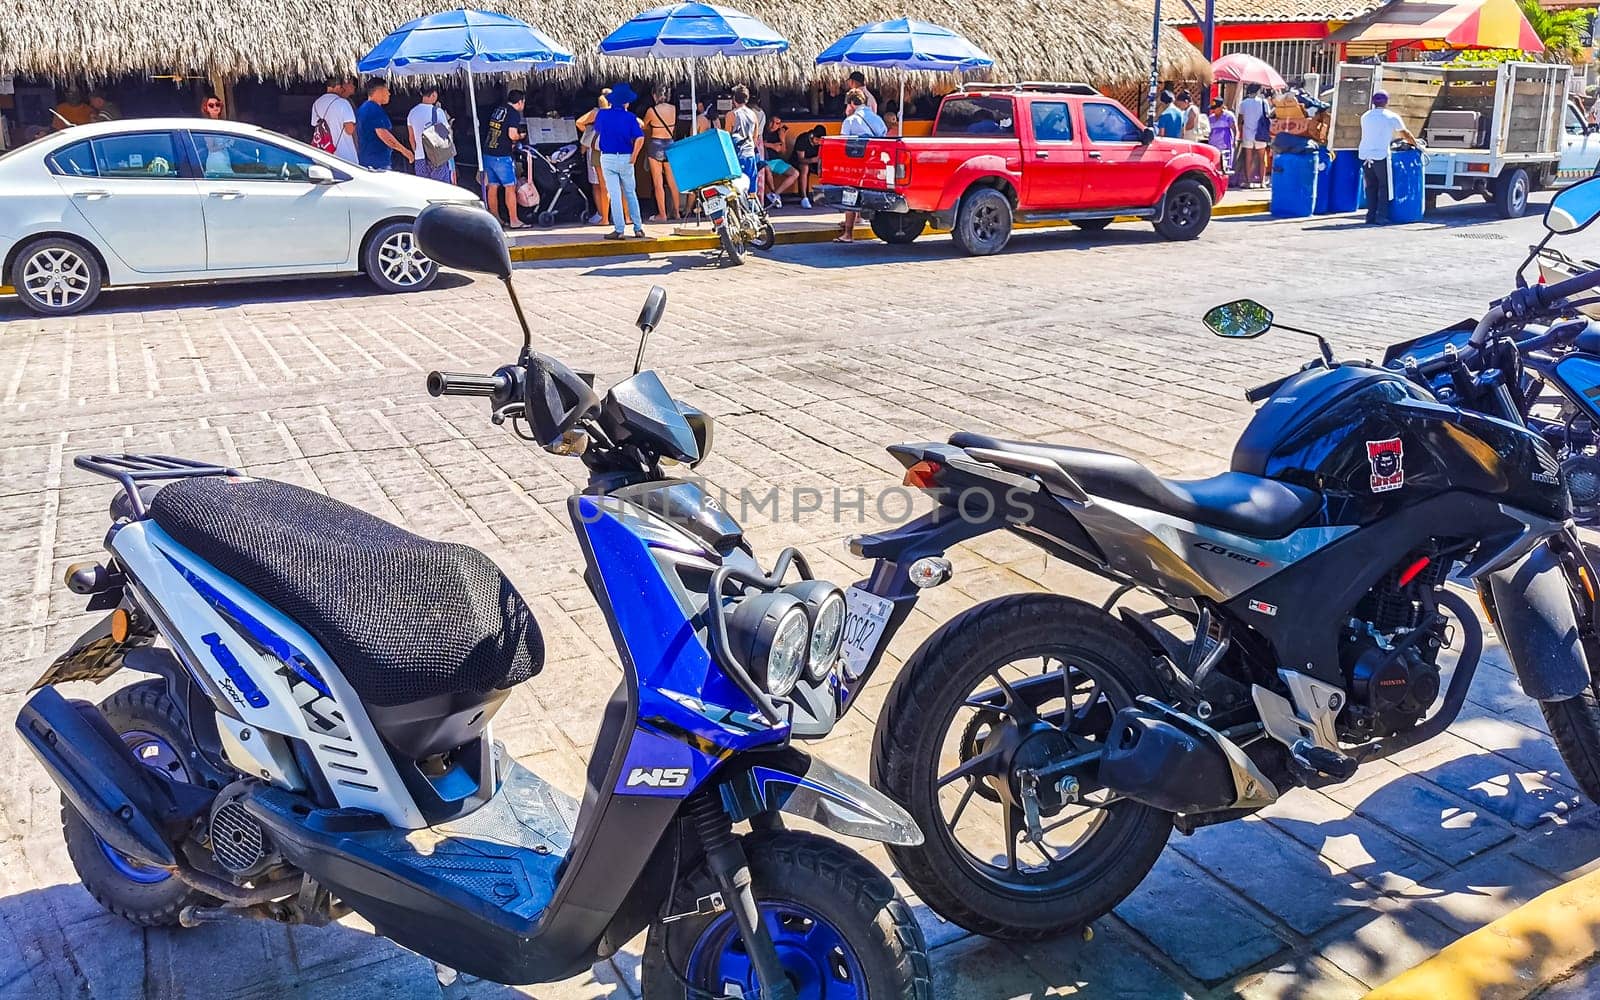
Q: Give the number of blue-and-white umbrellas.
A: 3